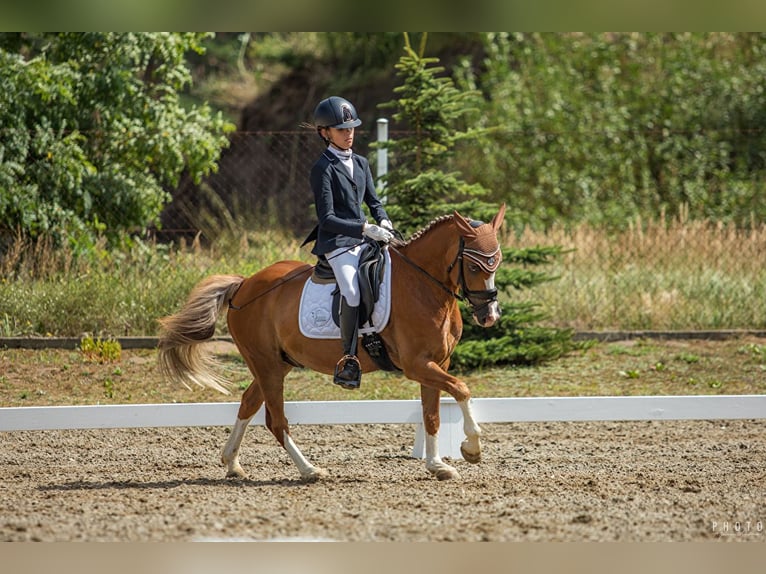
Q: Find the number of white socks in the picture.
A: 4